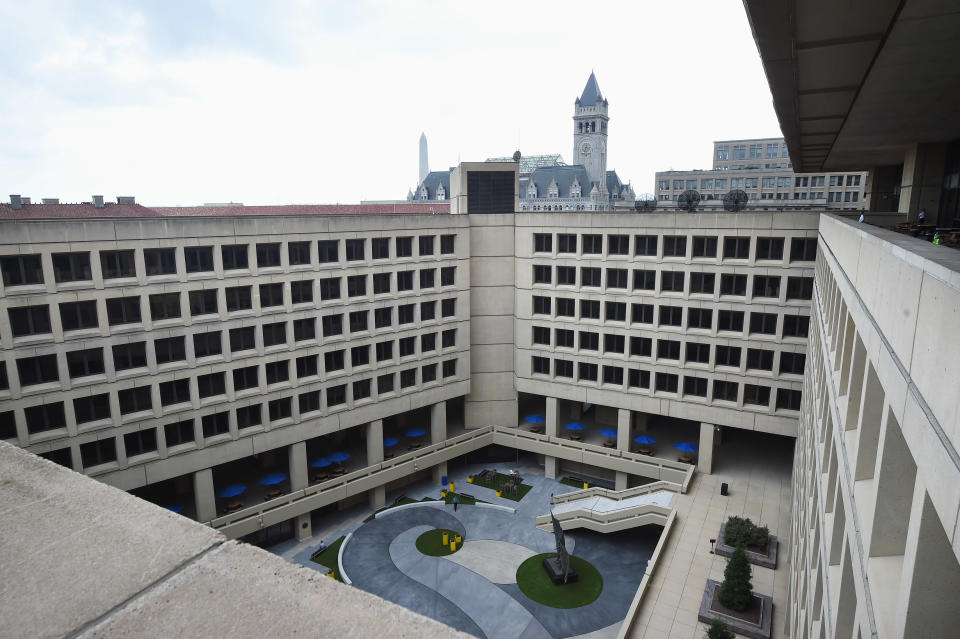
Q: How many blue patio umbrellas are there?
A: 12